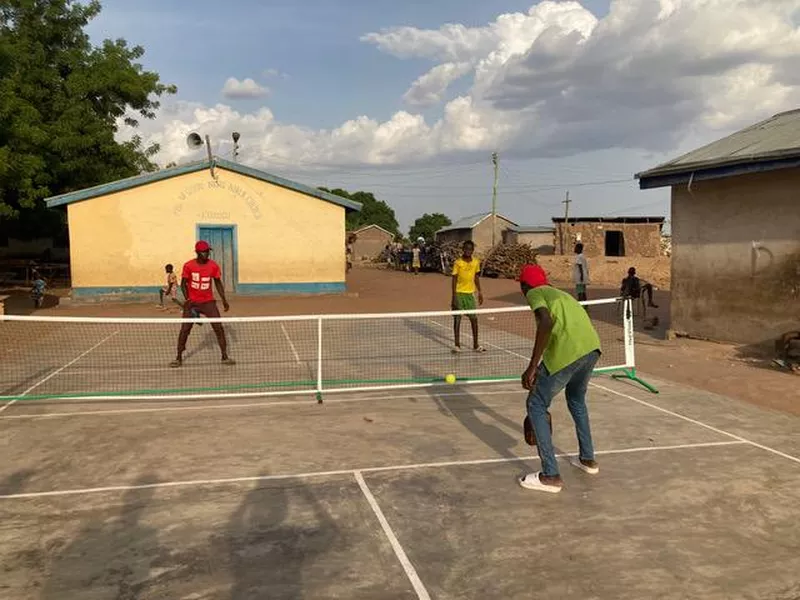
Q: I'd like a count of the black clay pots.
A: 0